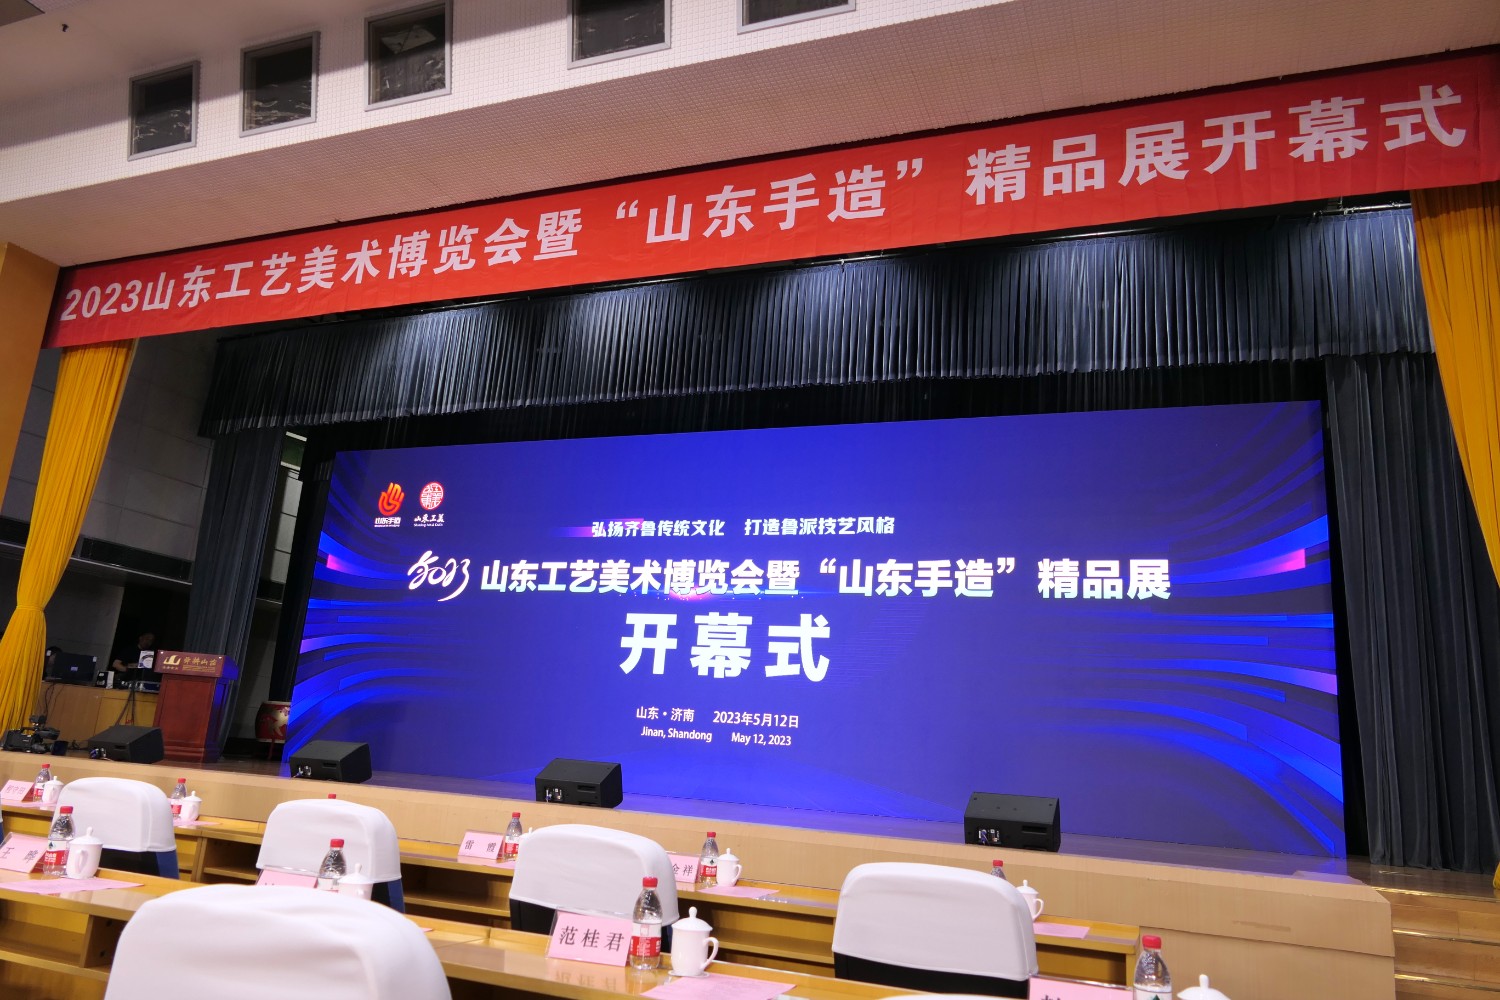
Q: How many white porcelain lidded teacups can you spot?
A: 9